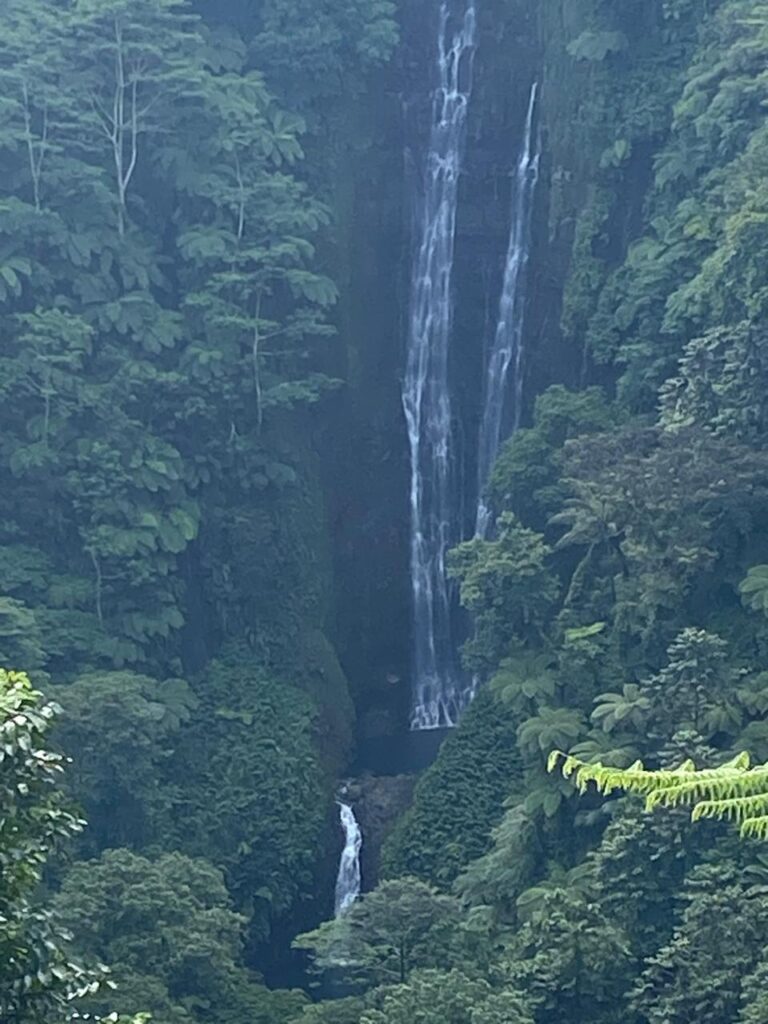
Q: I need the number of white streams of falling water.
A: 3